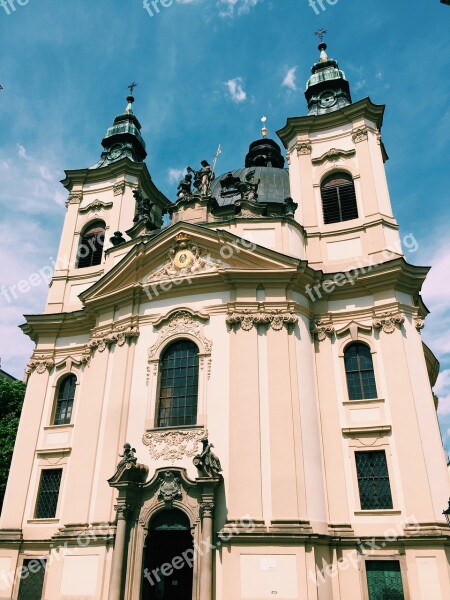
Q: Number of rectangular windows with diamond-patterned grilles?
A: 2